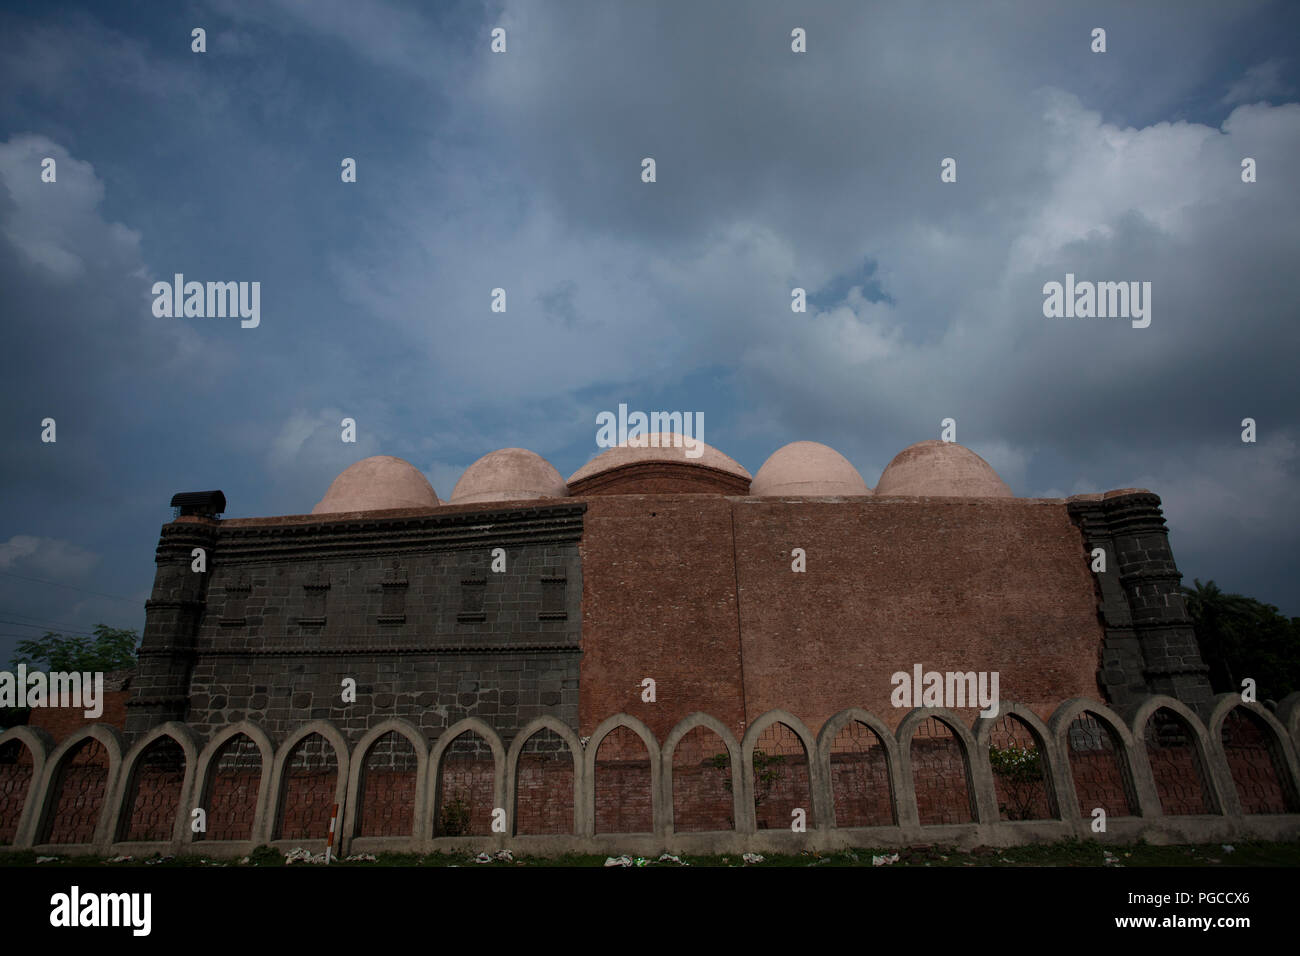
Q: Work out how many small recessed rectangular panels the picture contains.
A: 5